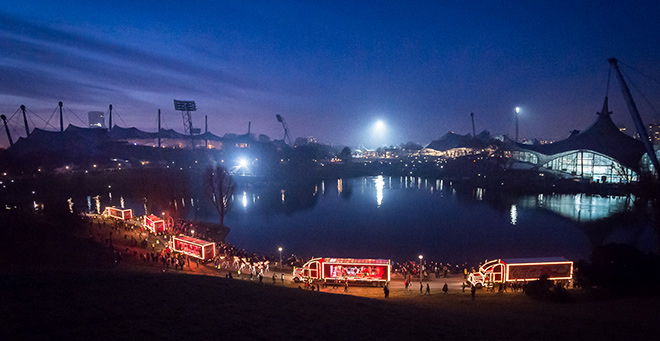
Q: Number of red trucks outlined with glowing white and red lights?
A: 5